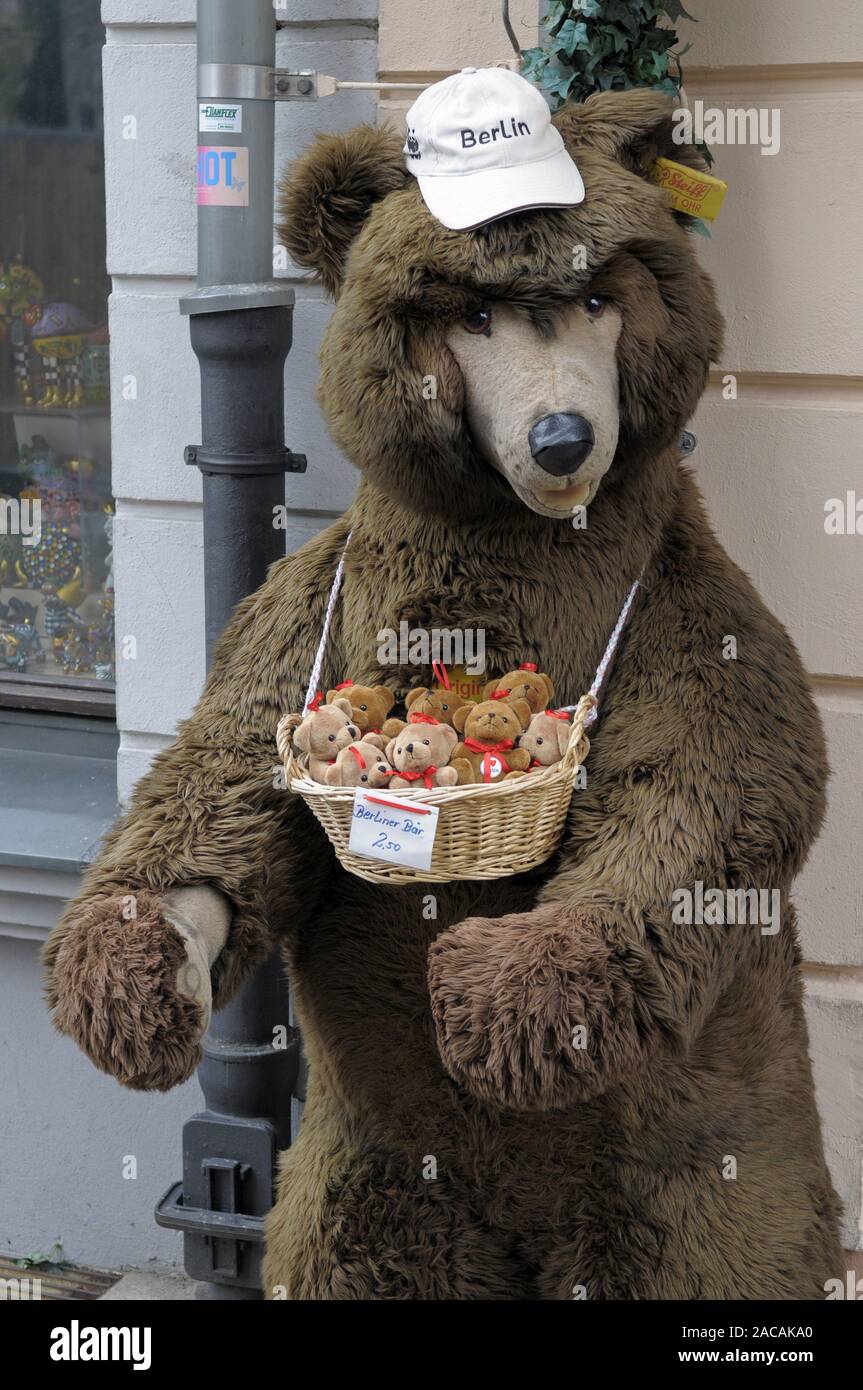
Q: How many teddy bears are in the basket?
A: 8